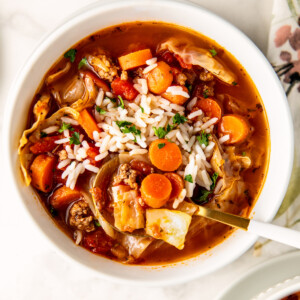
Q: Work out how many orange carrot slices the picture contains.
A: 11